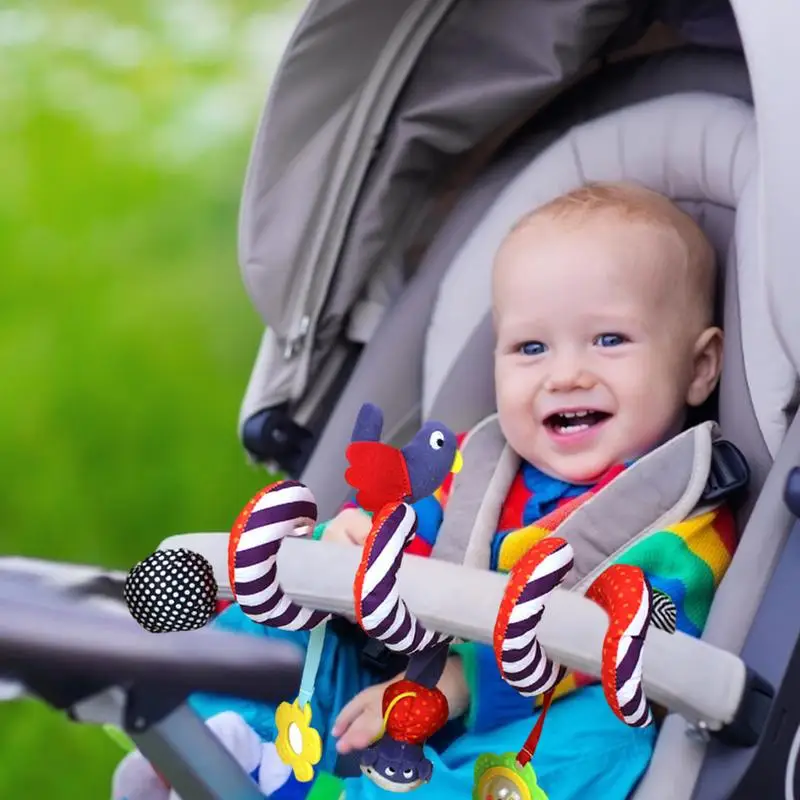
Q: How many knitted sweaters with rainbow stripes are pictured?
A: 1